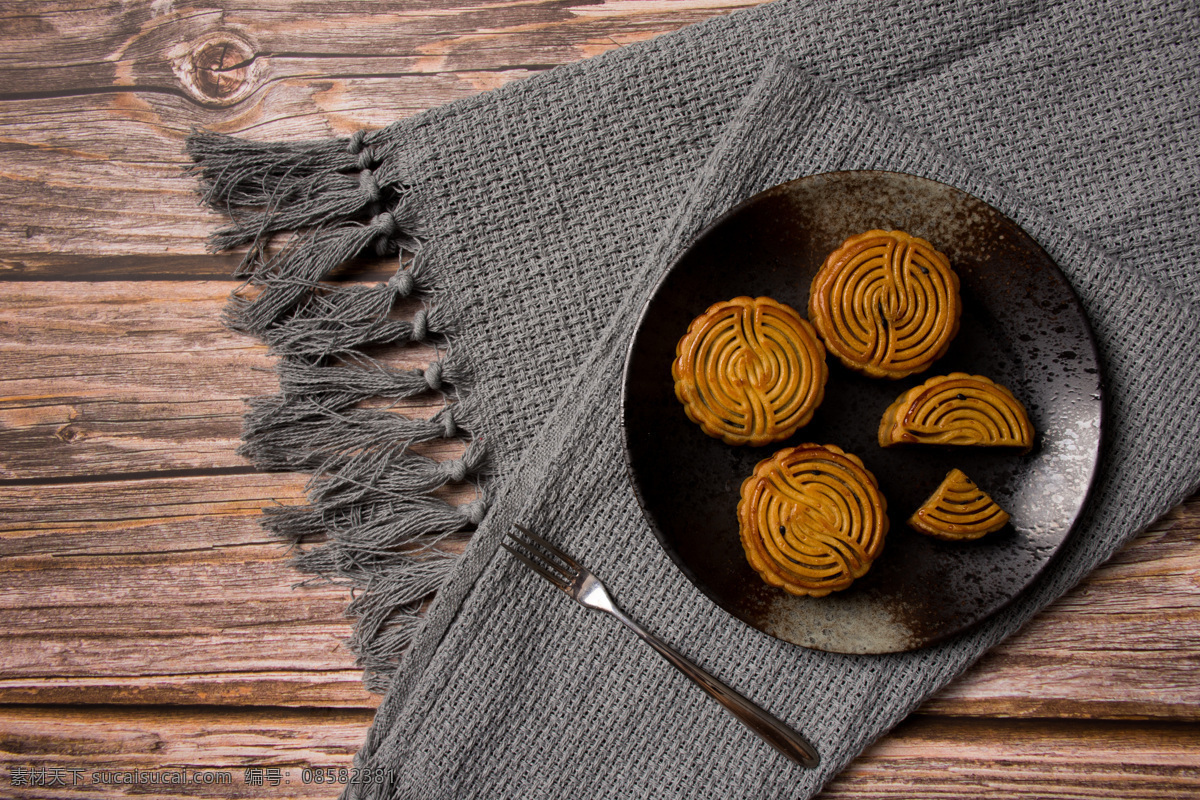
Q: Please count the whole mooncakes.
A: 3